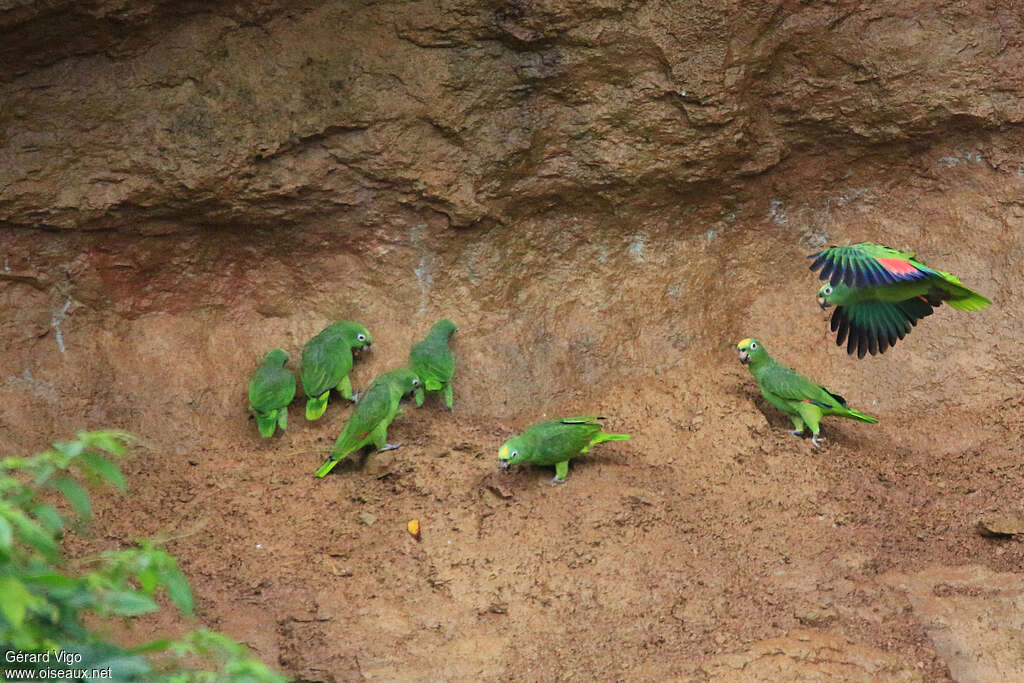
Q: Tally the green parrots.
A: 7